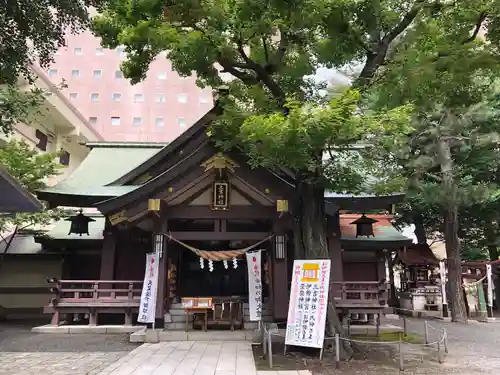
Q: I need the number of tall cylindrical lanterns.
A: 2